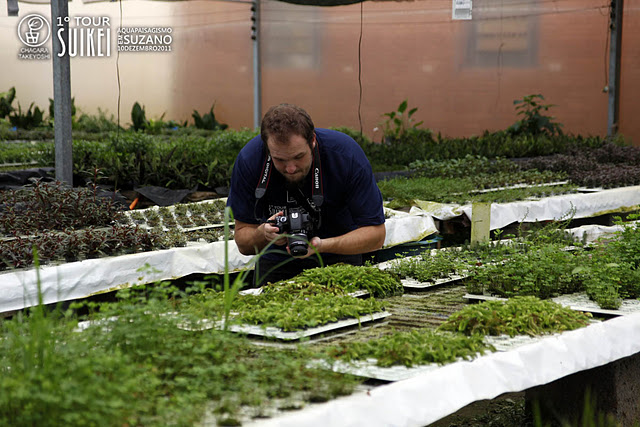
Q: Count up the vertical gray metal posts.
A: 3